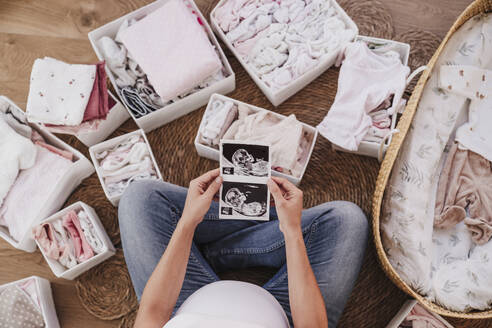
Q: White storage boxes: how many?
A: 10